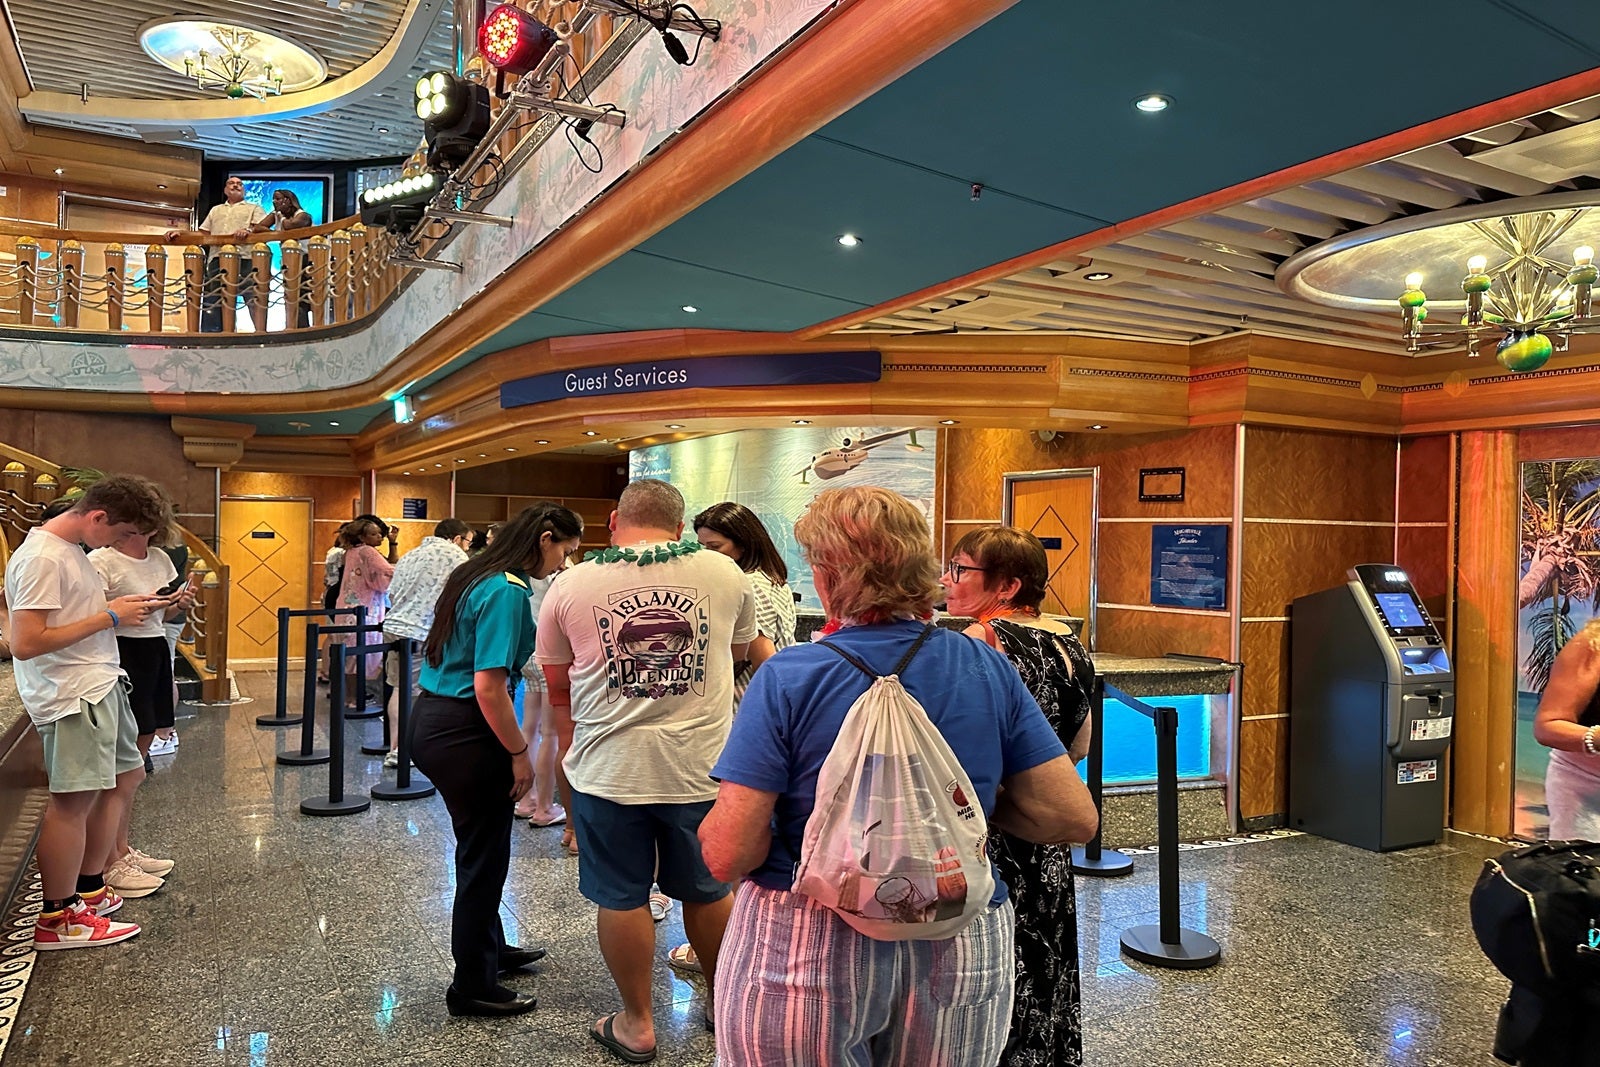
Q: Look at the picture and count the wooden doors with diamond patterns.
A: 2